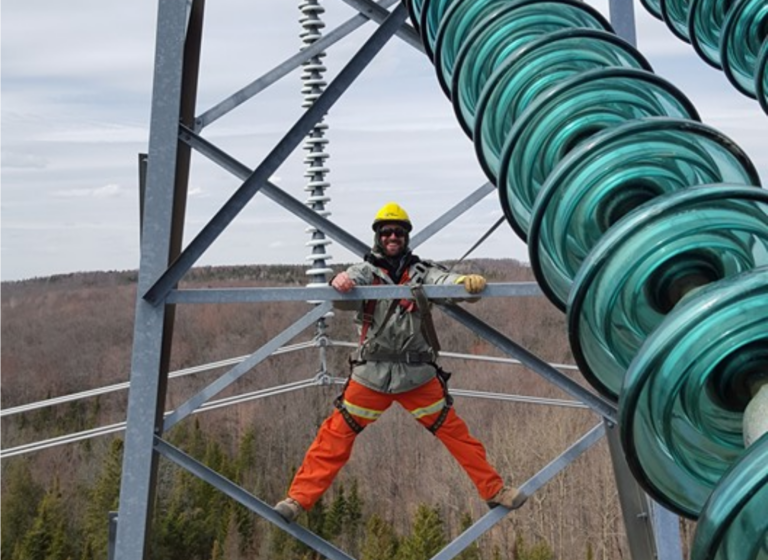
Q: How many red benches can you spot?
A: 0